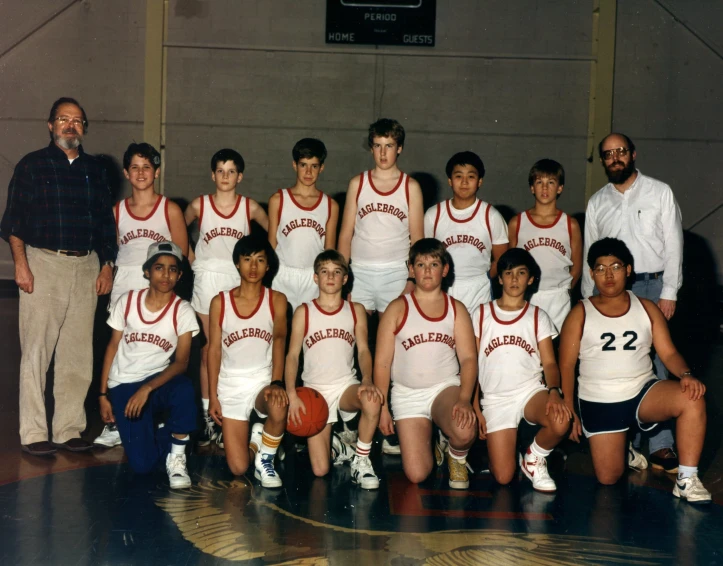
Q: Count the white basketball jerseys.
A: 12